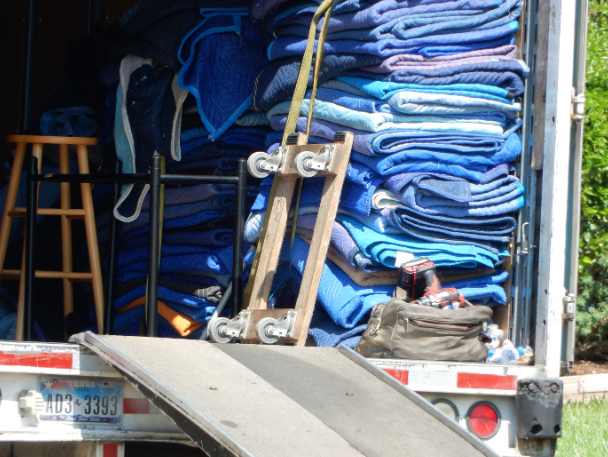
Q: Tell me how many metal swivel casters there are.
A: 4